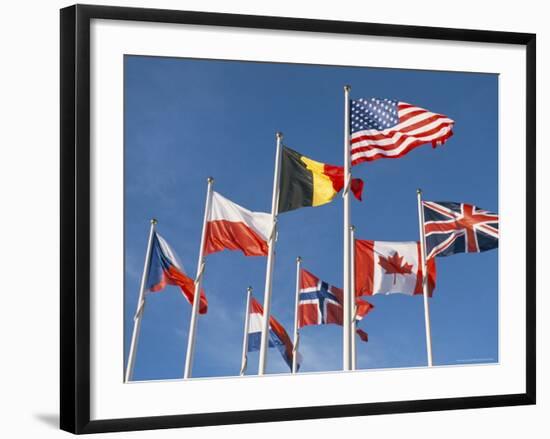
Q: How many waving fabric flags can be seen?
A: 8